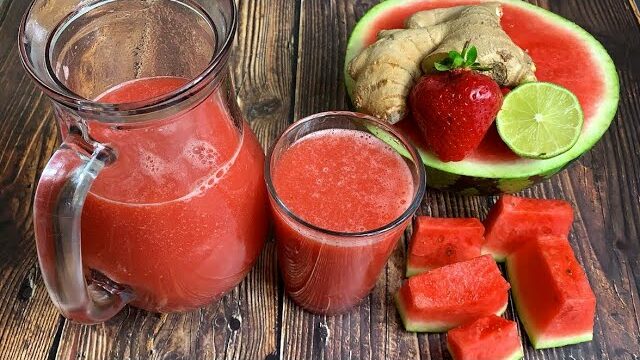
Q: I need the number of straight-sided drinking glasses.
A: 1